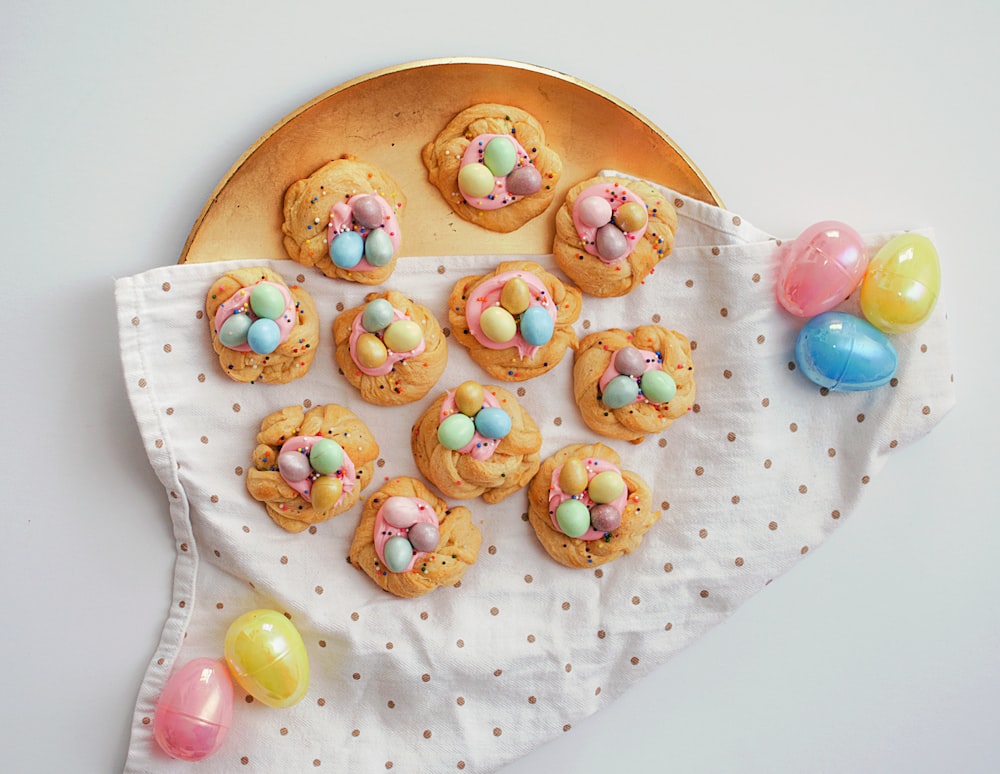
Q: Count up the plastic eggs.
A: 5